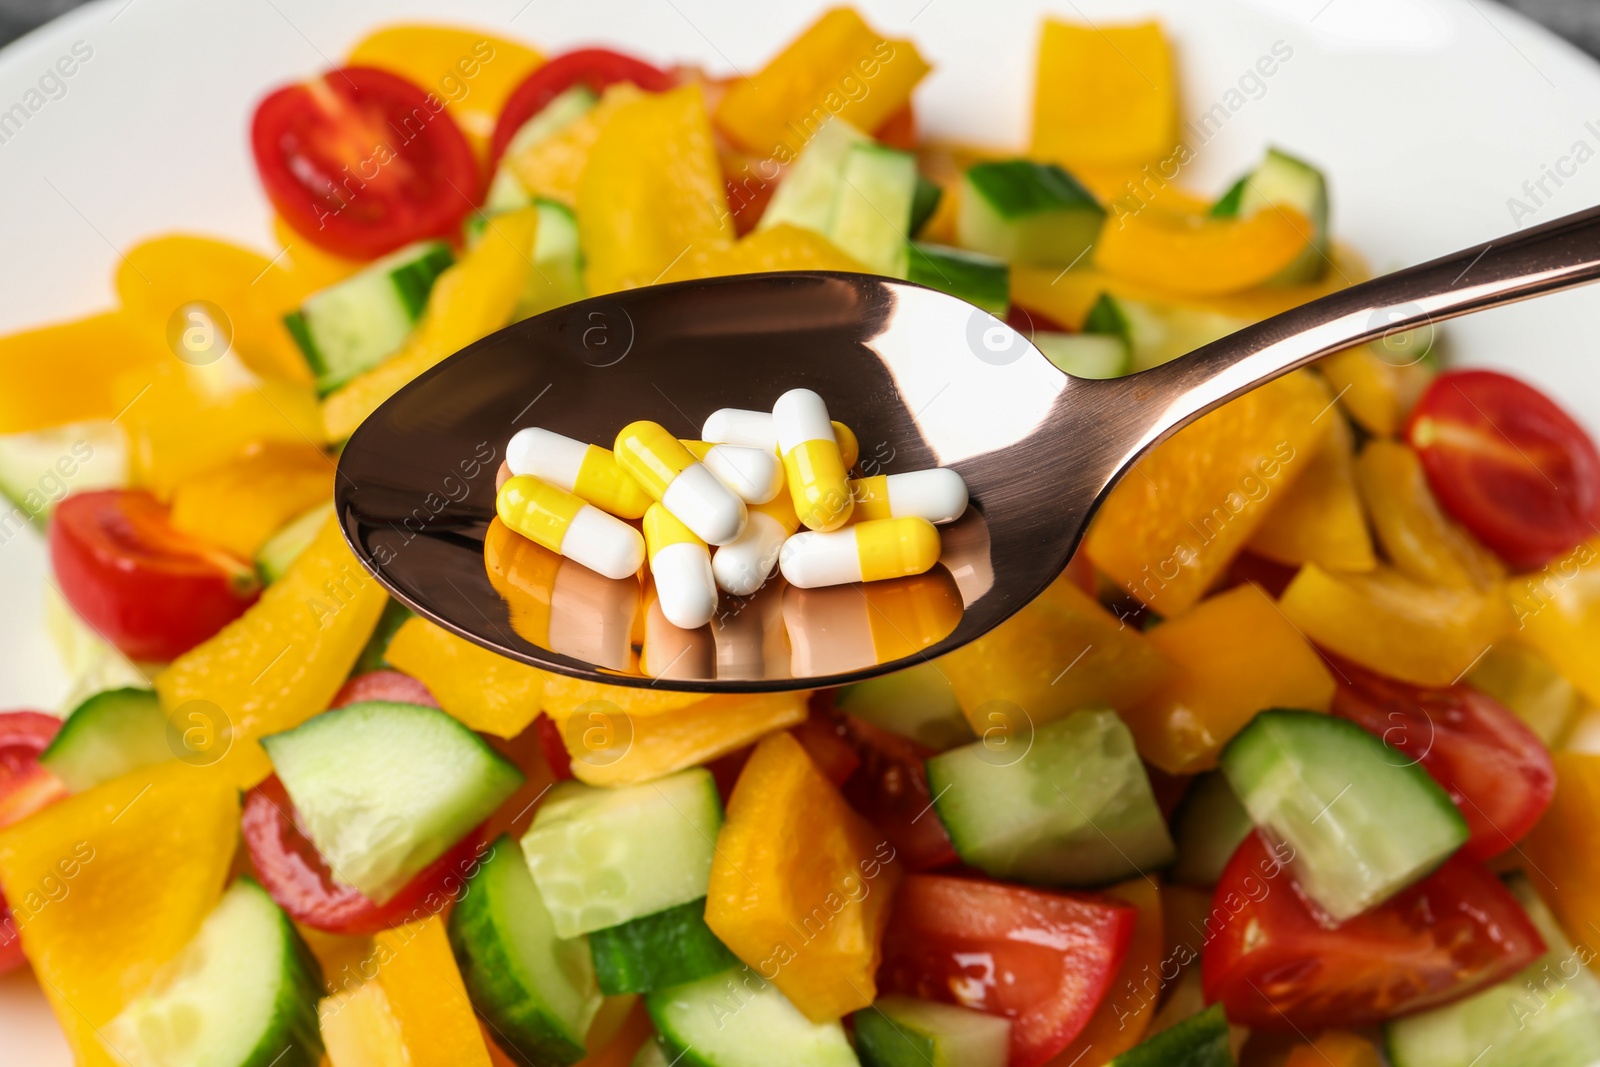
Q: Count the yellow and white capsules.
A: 10